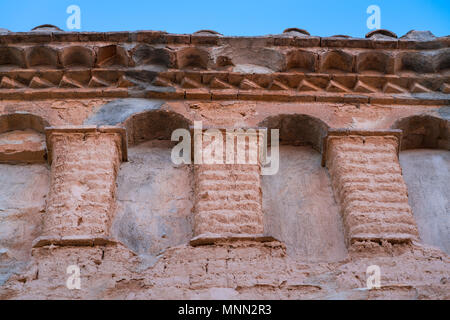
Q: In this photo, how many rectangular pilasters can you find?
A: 3